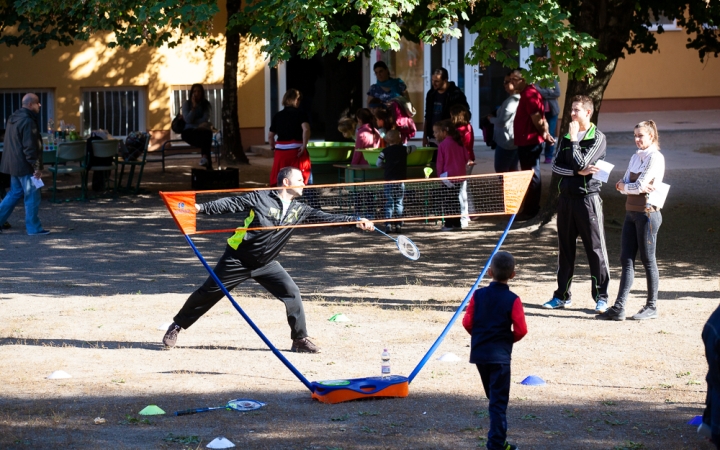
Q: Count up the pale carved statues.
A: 0